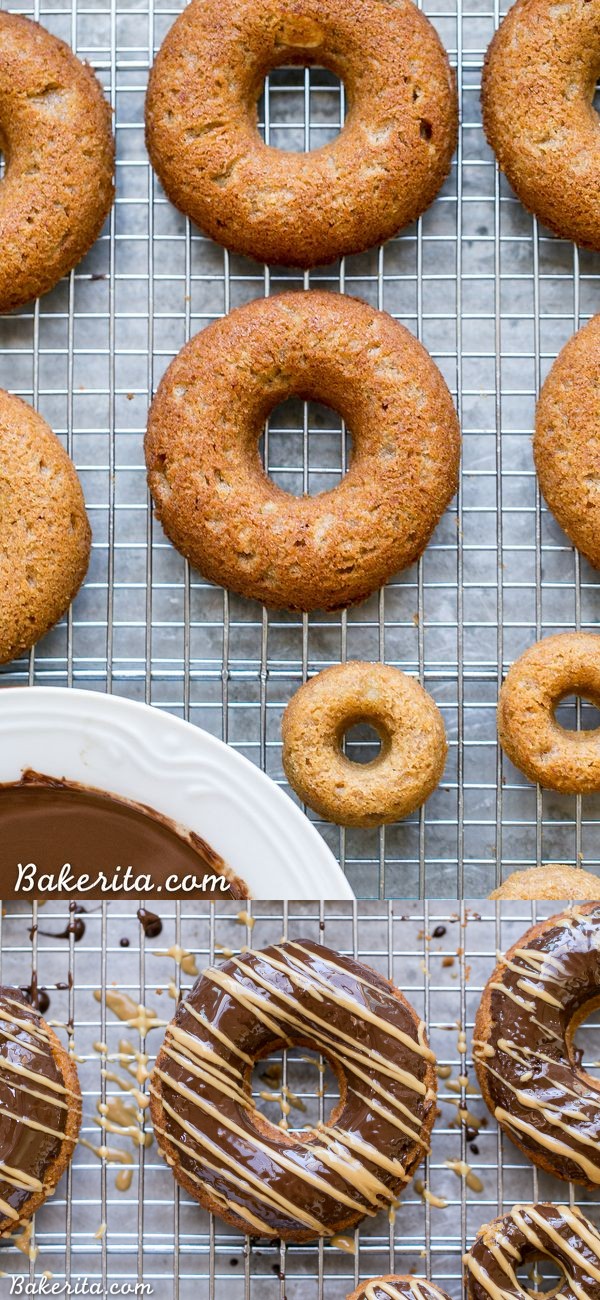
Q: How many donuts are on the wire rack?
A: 14